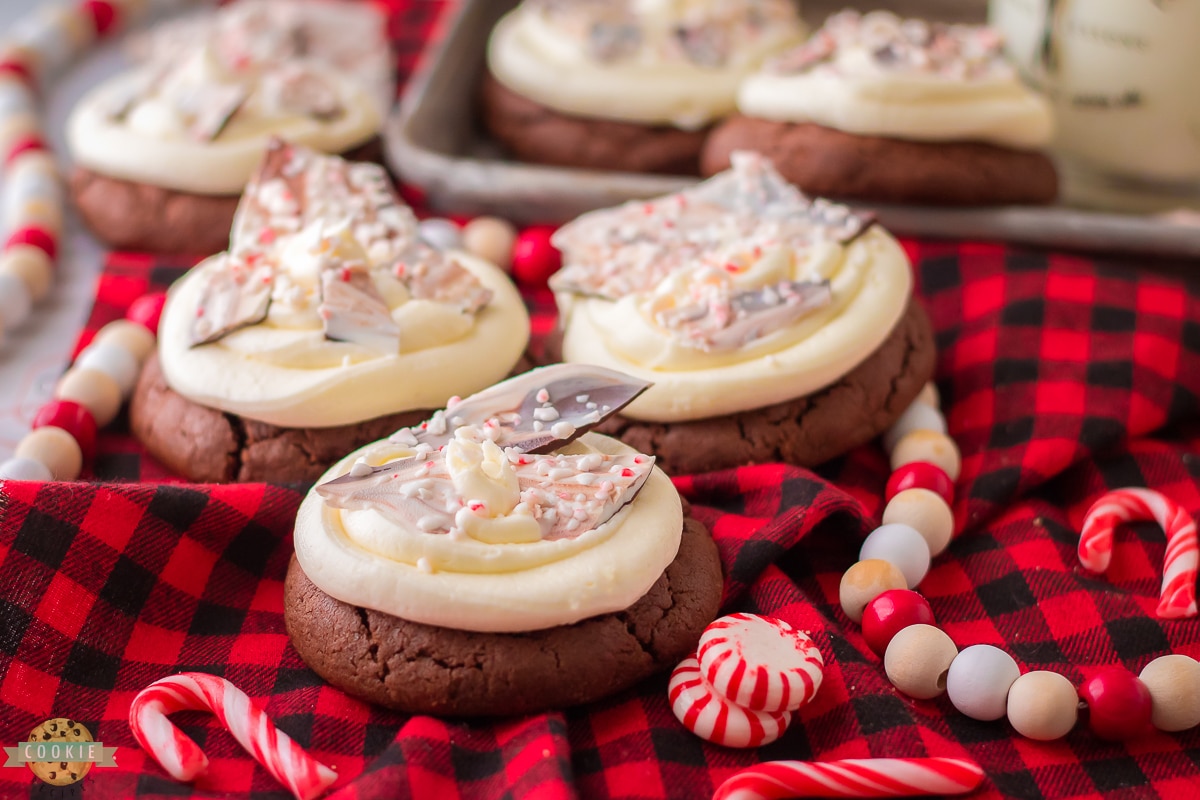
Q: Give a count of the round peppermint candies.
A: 2